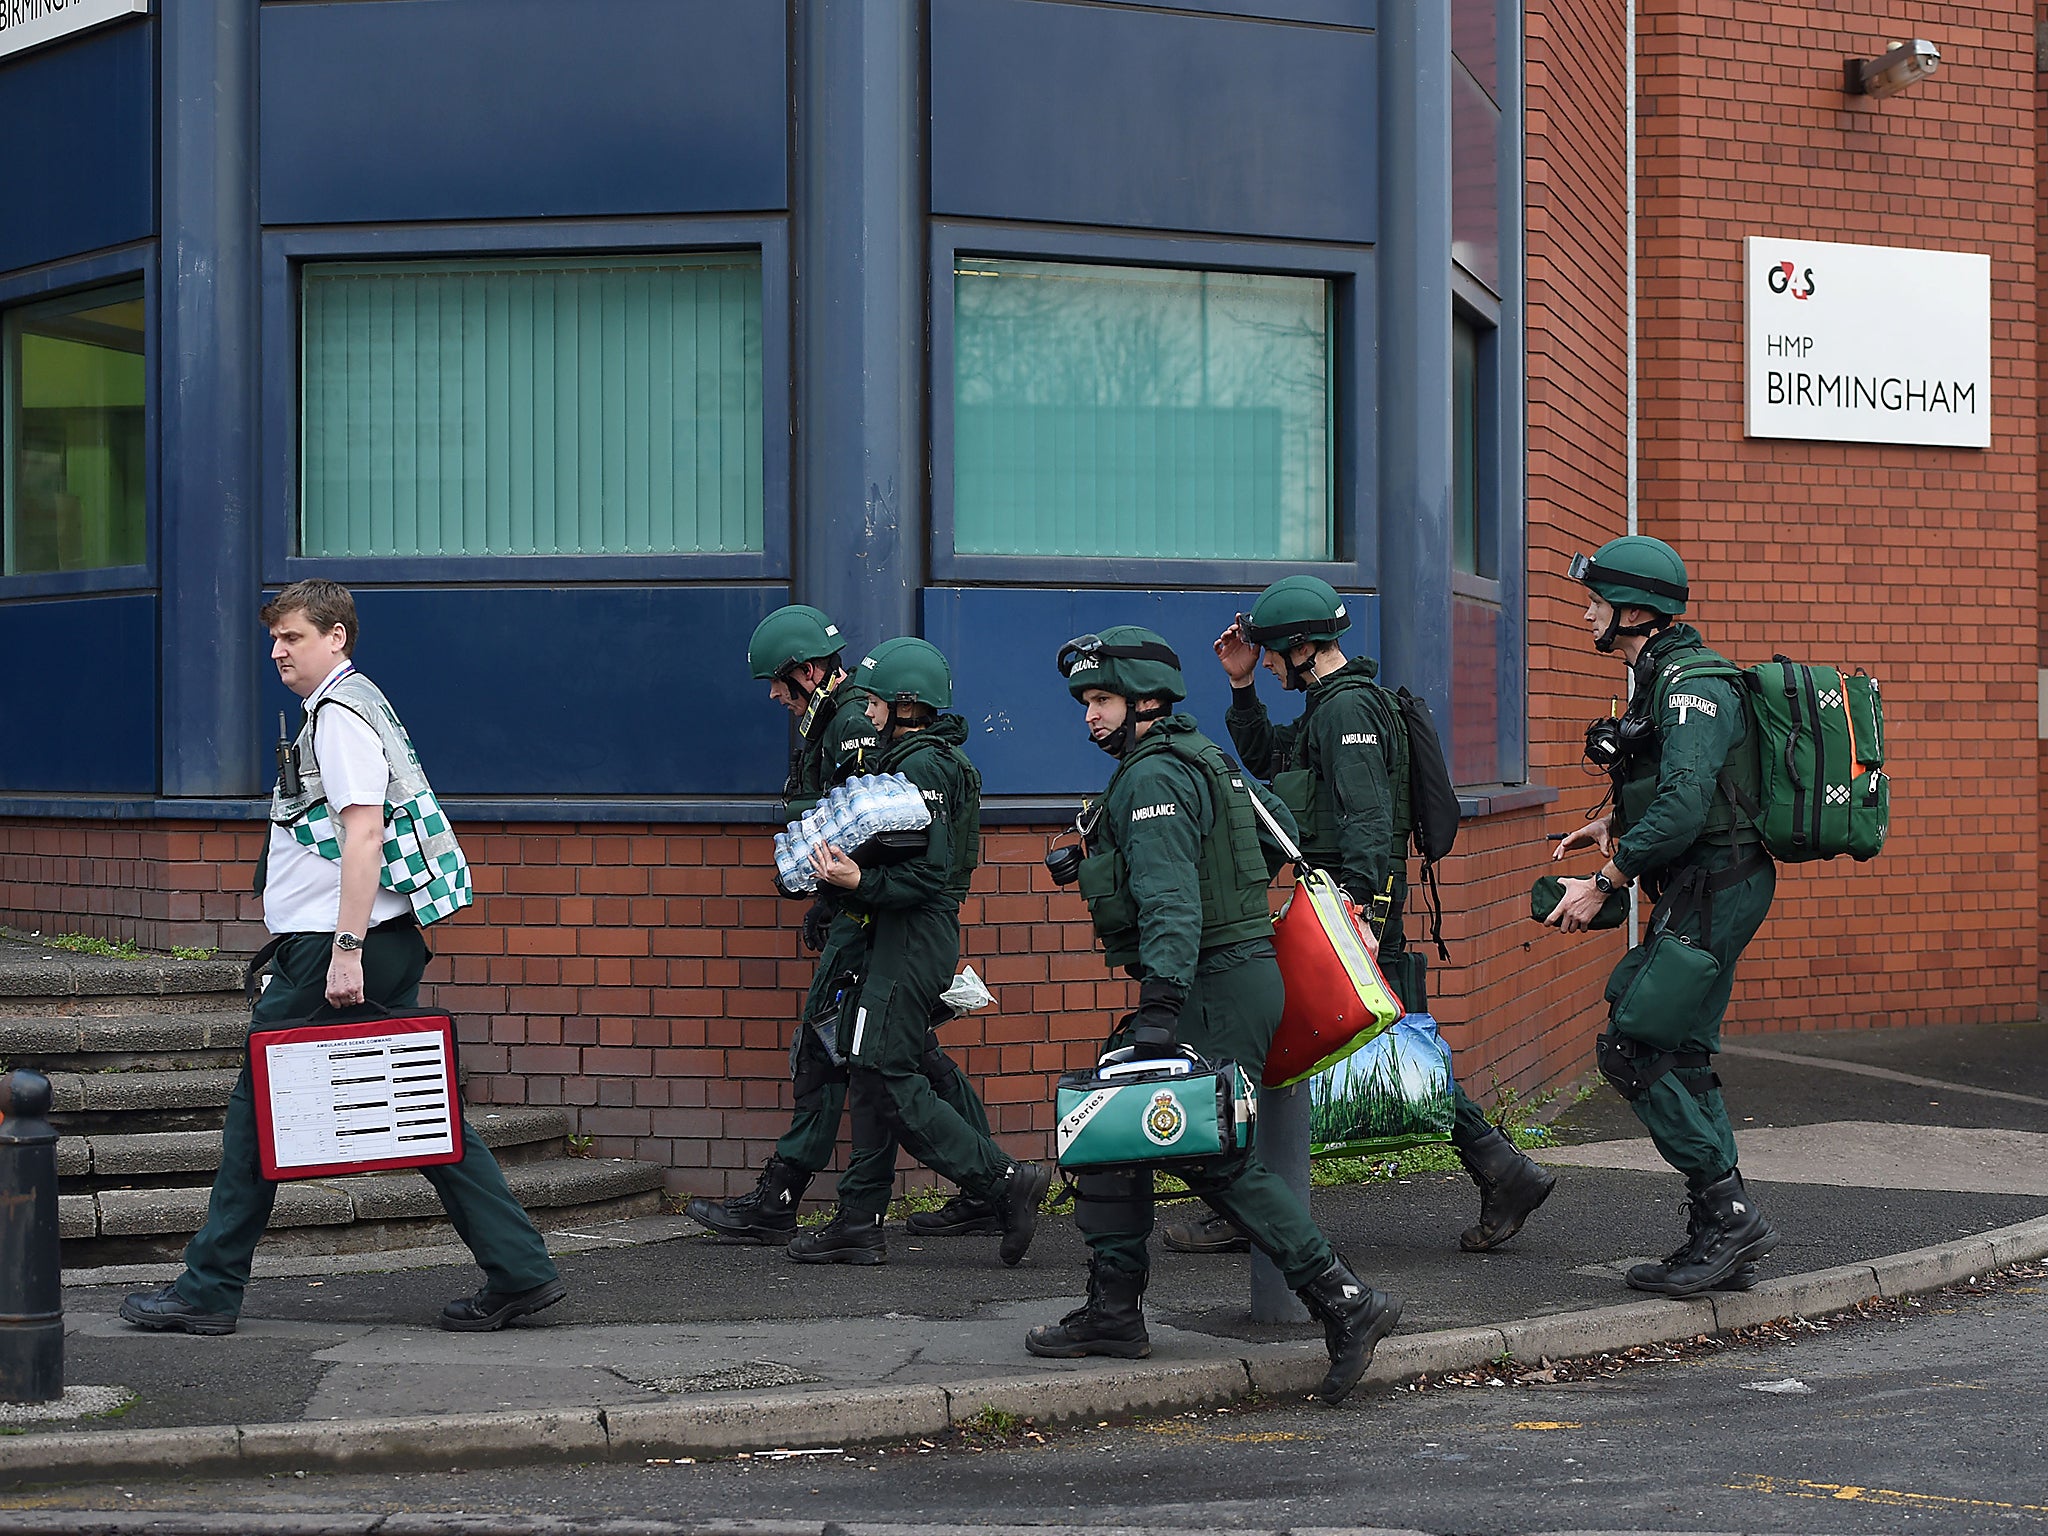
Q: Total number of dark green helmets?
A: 5